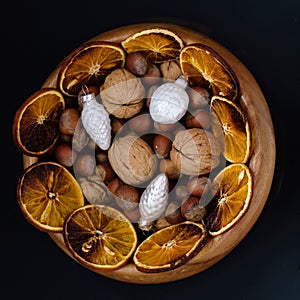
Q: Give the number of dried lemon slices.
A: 9